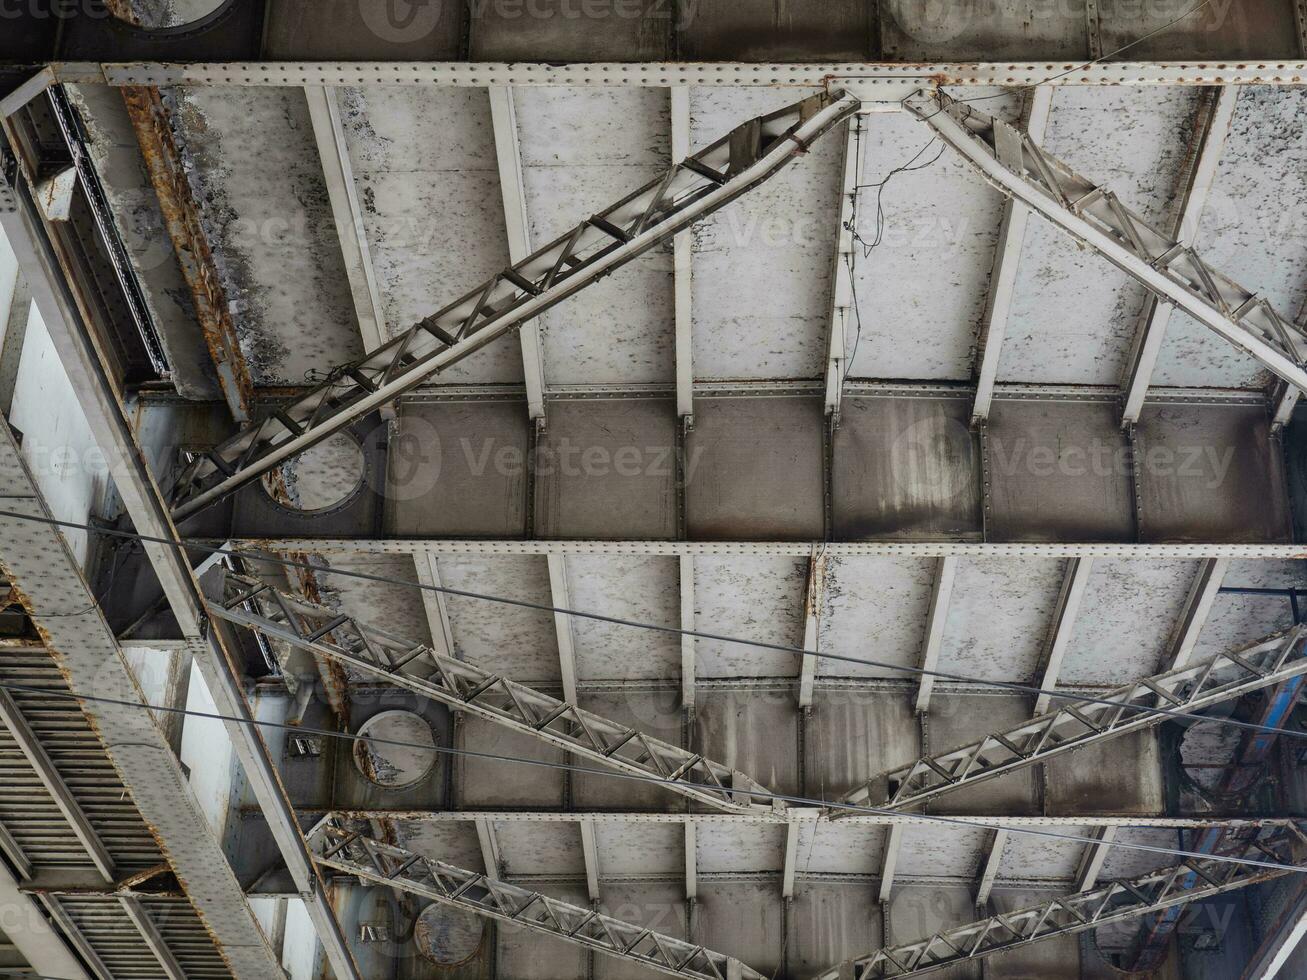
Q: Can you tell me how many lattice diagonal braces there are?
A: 6